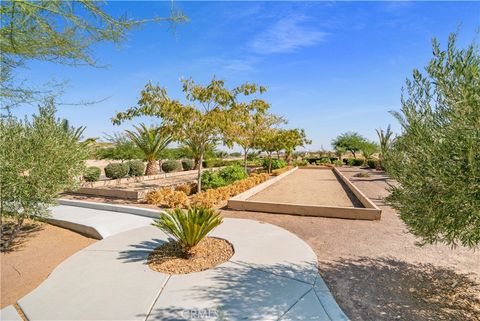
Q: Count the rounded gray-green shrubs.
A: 5